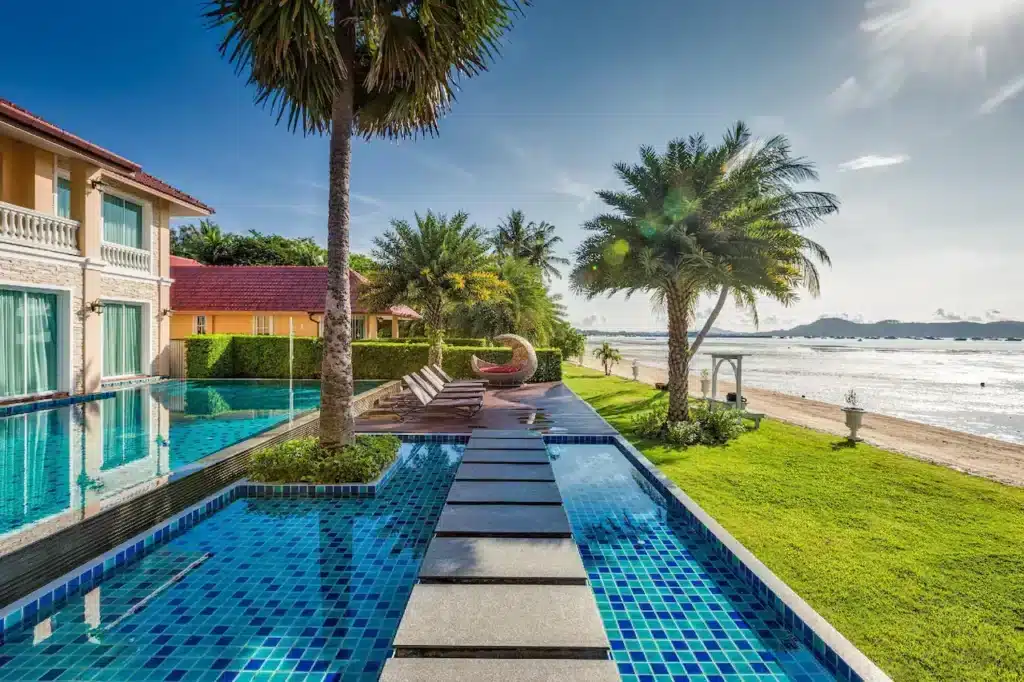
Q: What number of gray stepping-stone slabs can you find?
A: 9